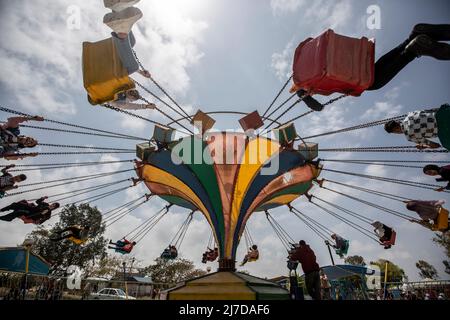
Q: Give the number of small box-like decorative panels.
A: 6